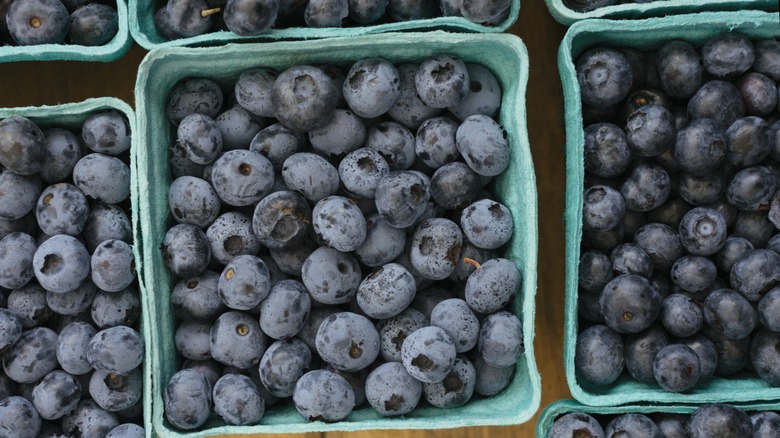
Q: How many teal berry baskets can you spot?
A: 7